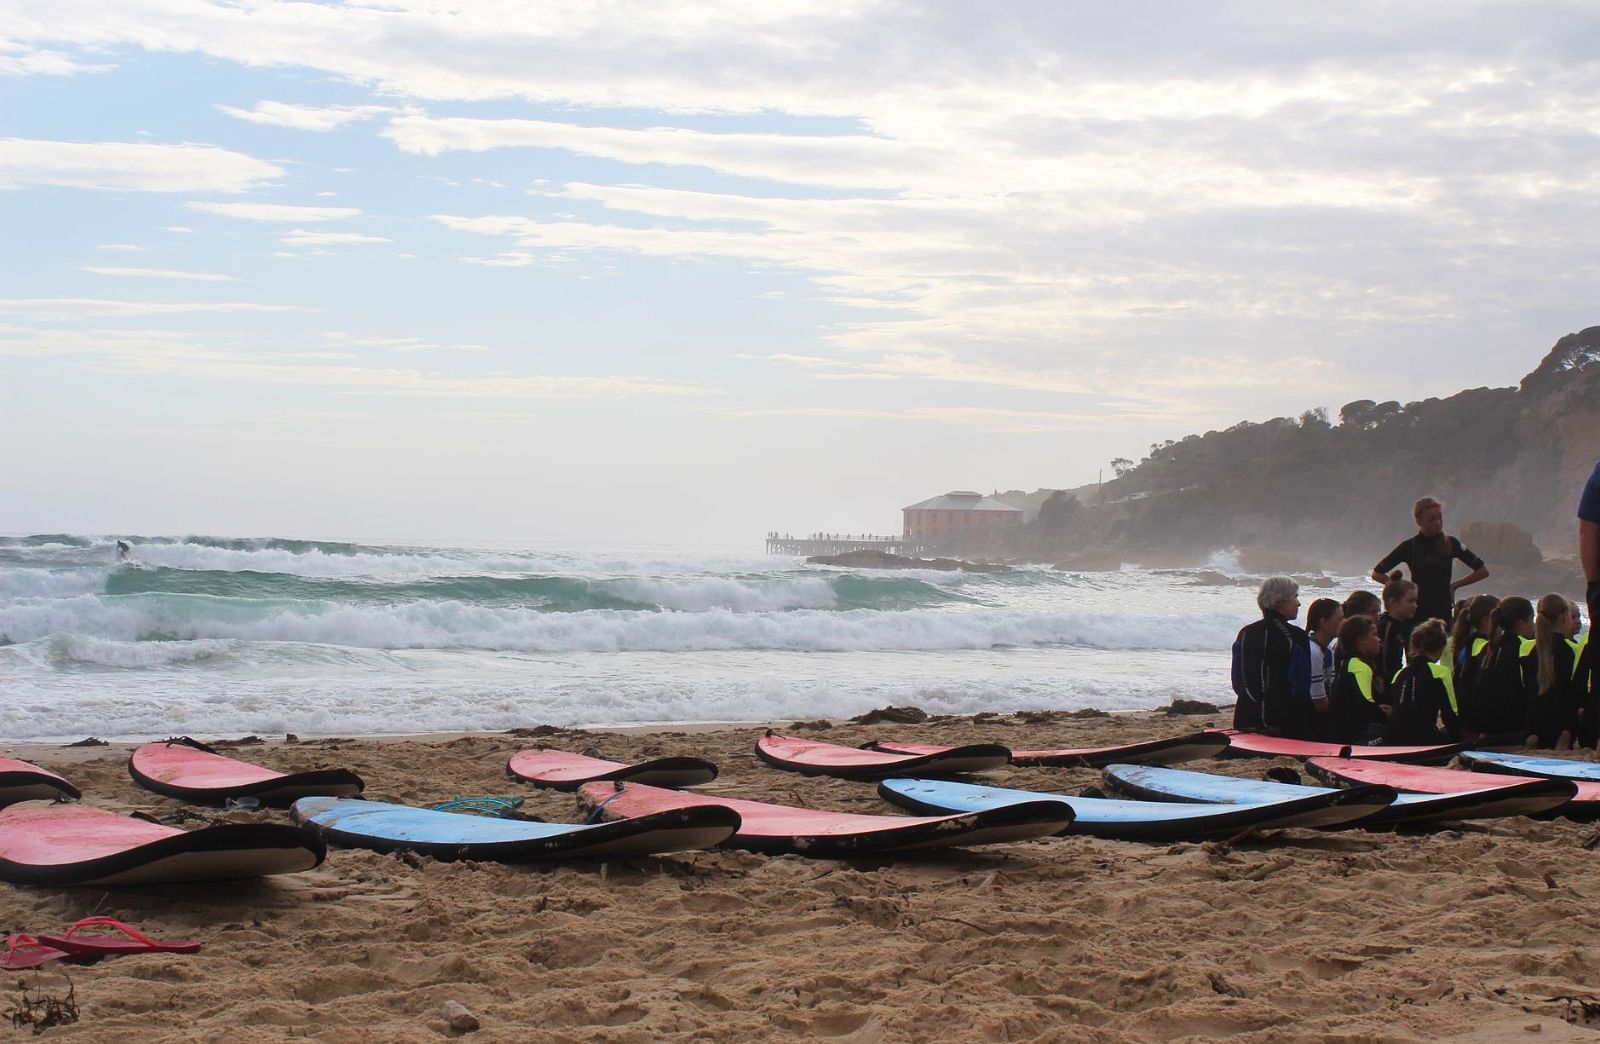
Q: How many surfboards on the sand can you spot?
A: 13